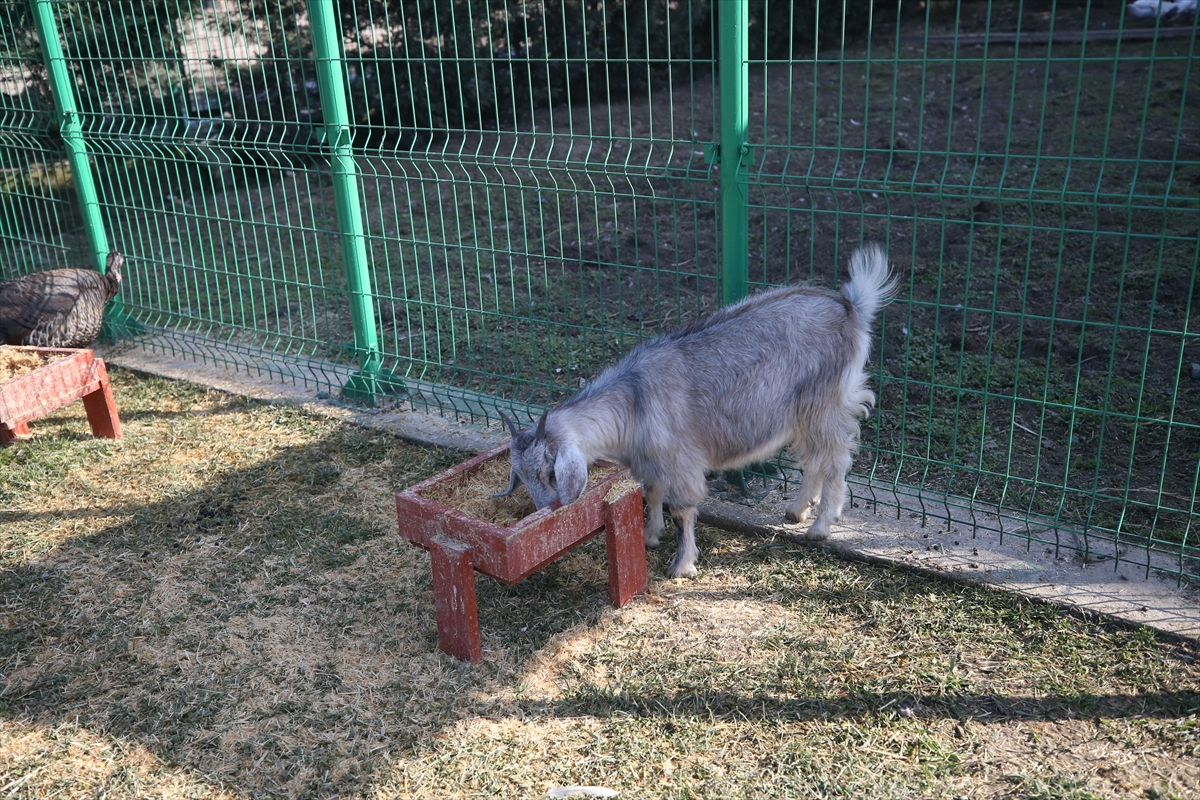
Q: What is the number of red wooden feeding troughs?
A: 2